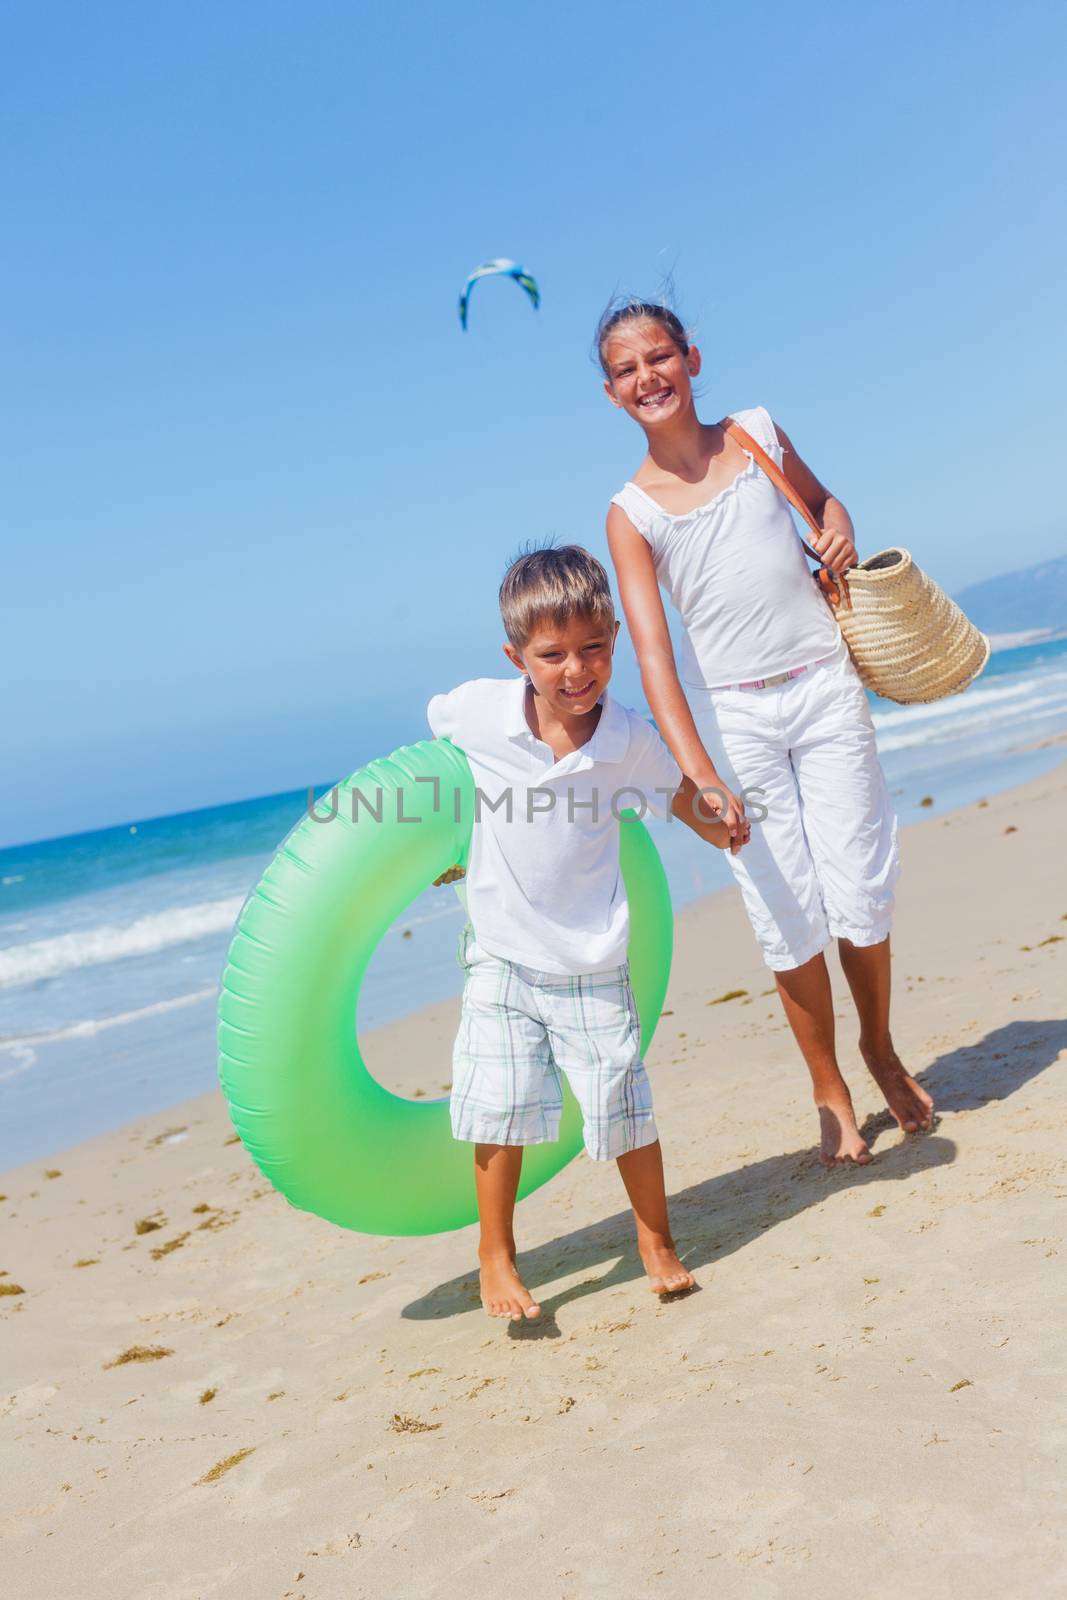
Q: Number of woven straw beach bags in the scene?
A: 1